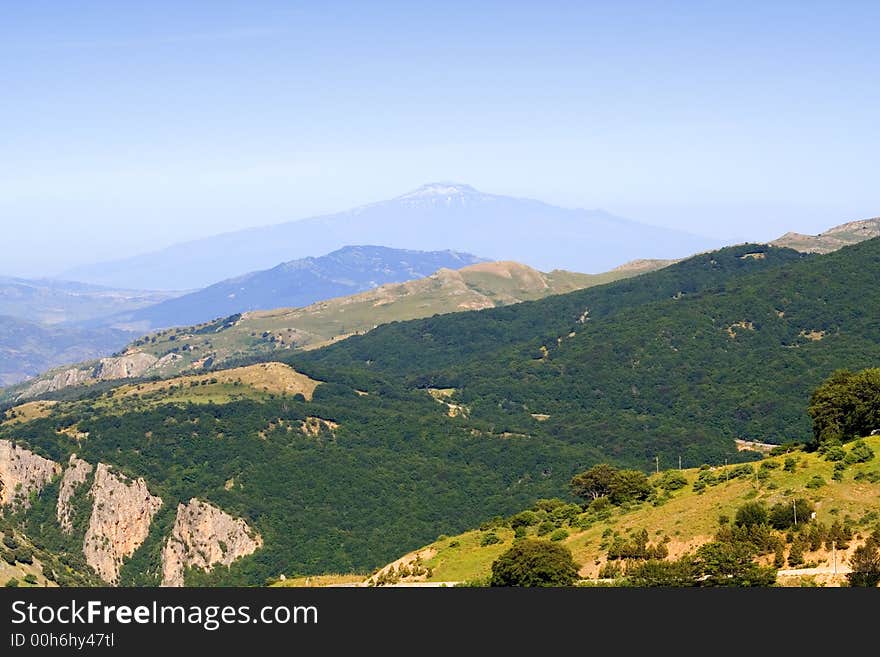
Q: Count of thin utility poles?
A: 6